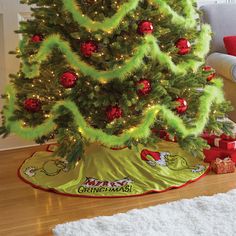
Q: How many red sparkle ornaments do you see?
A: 10